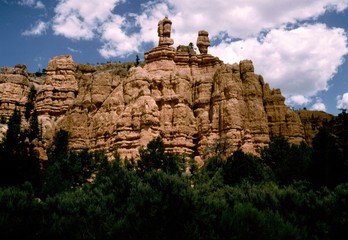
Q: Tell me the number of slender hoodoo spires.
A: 2